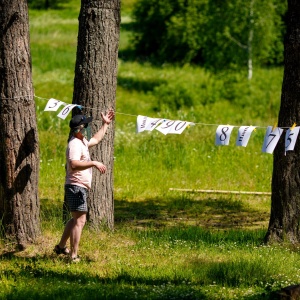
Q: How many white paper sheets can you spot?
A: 10